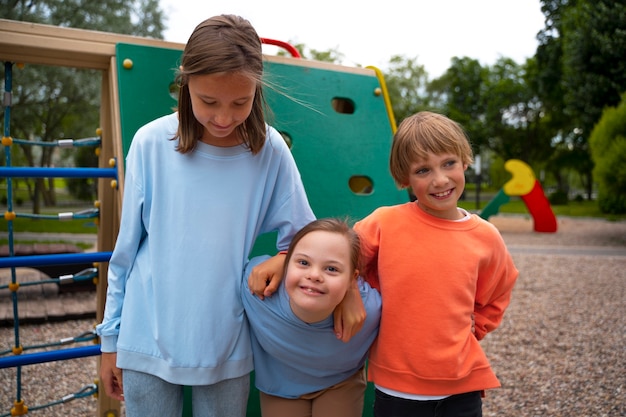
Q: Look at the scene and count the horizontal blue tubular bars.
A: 3